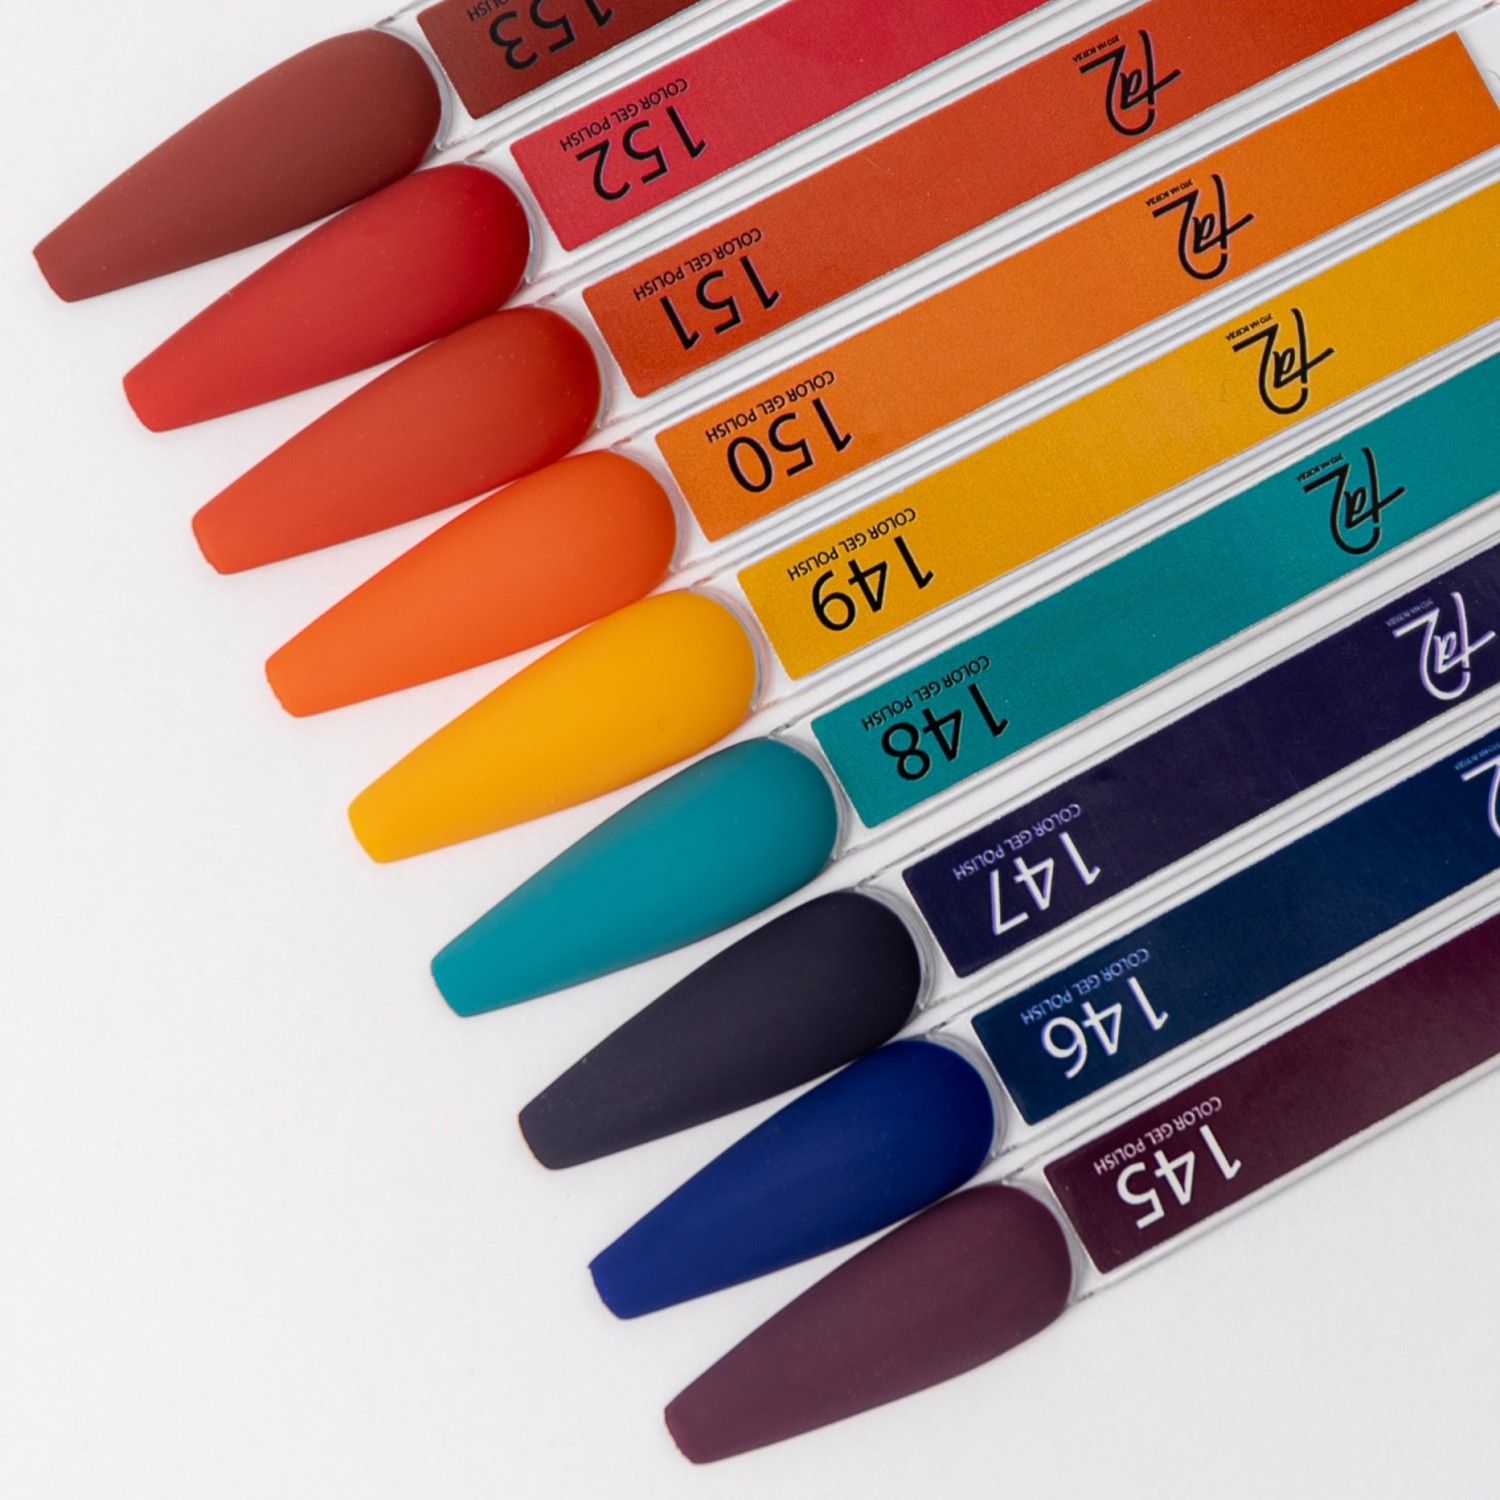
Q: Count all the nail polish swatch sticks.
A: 9